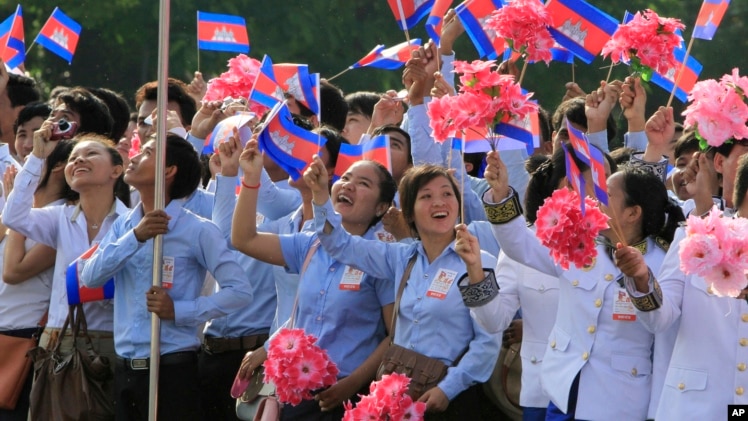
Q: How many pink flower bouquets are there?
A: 9